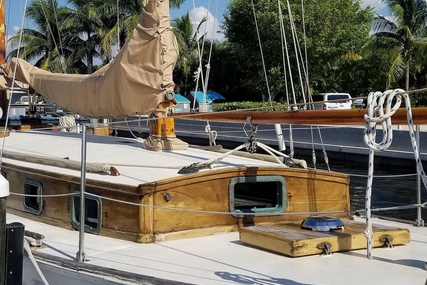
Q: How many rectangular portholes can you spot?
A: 3